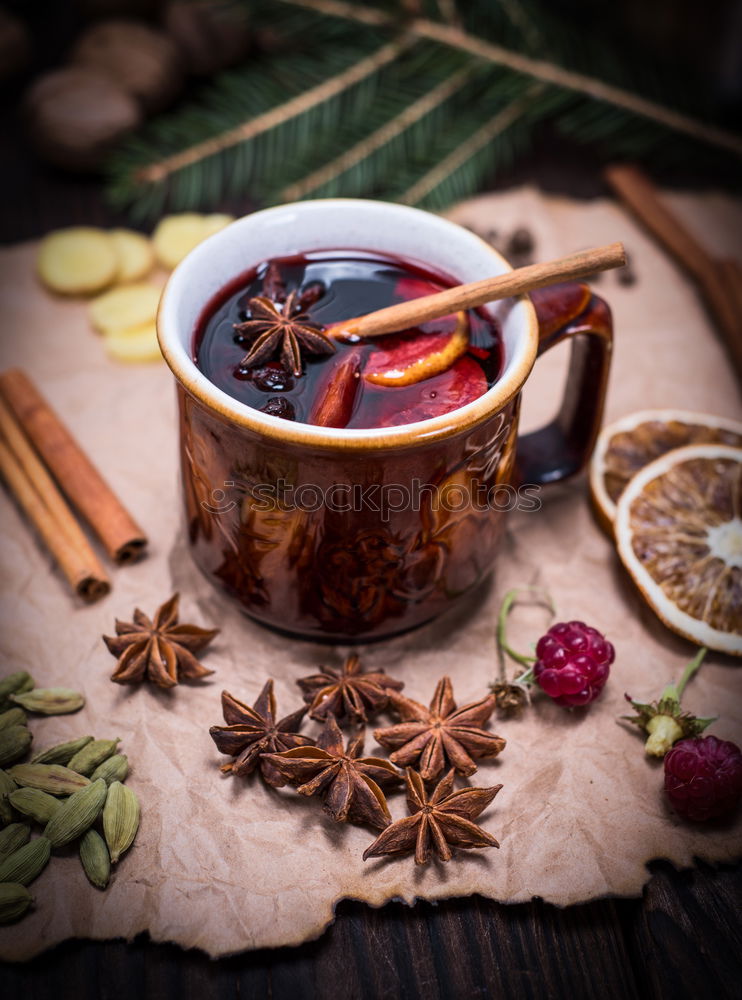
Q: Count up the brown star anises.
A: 7